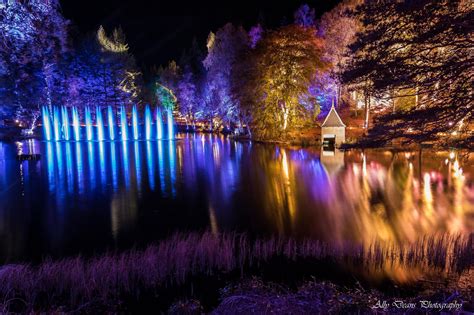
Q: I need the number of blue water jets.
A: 12